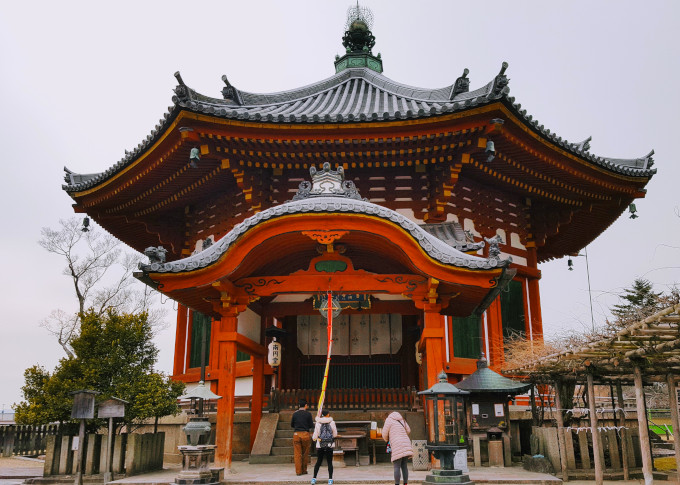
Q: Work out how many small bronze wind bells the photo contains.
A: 5